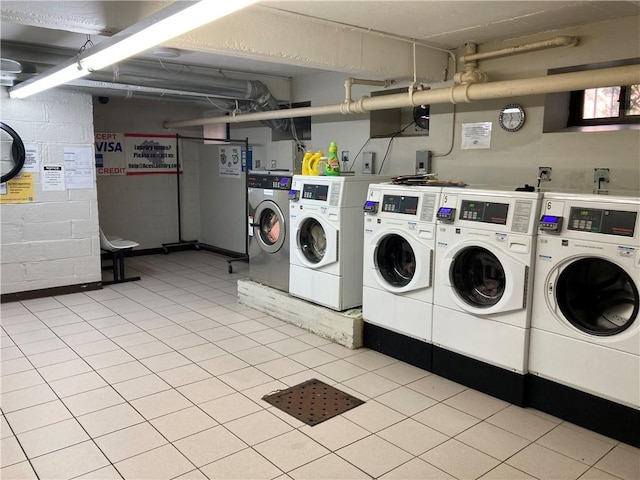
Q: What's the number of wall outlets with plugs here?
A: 3